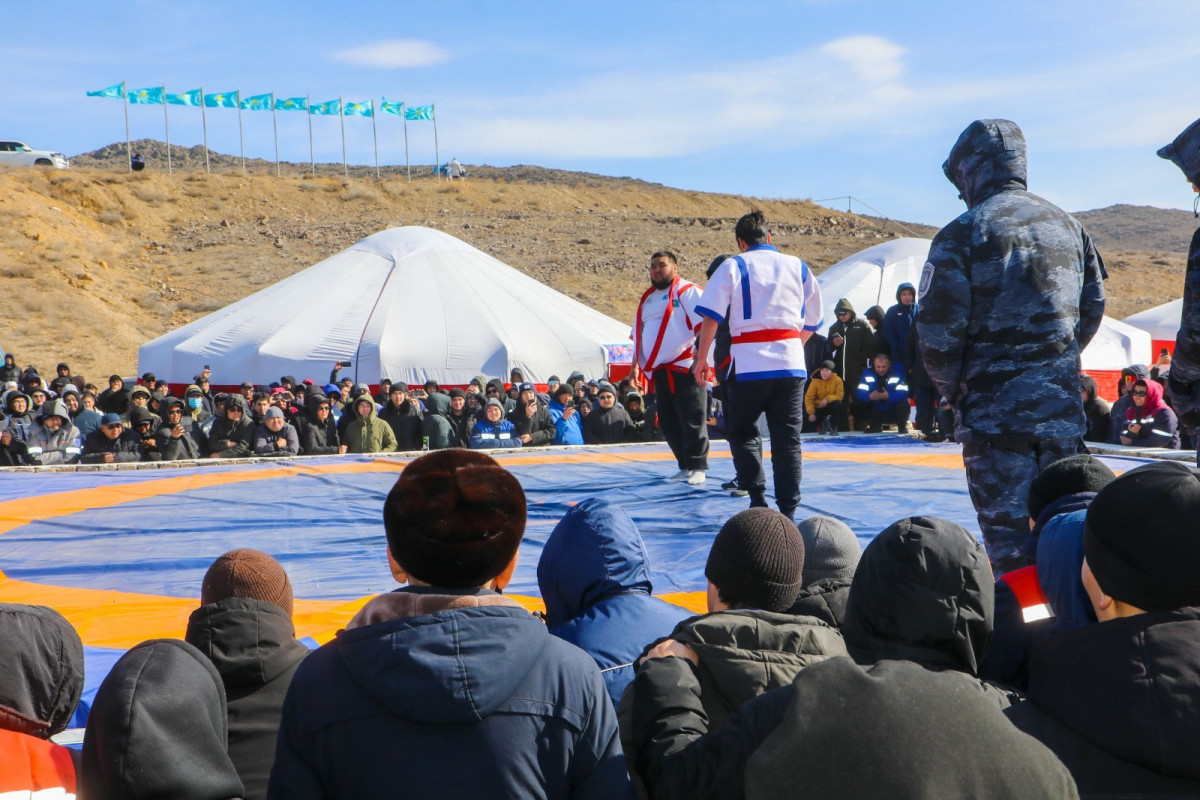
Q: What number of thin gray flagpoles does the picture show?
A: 10